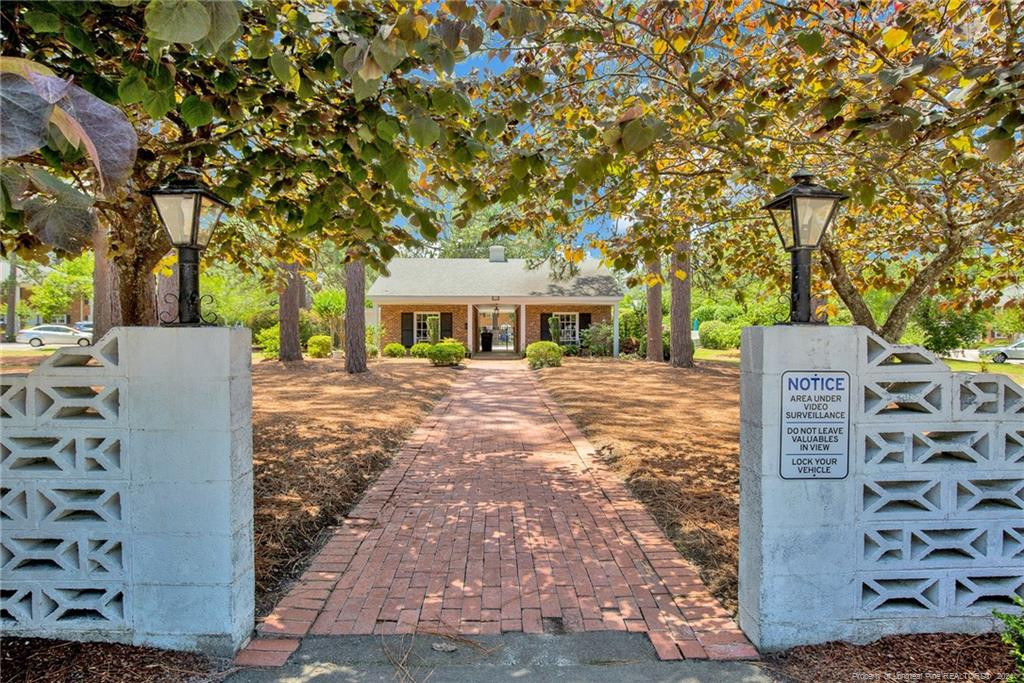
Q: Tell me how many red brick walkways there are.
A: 1